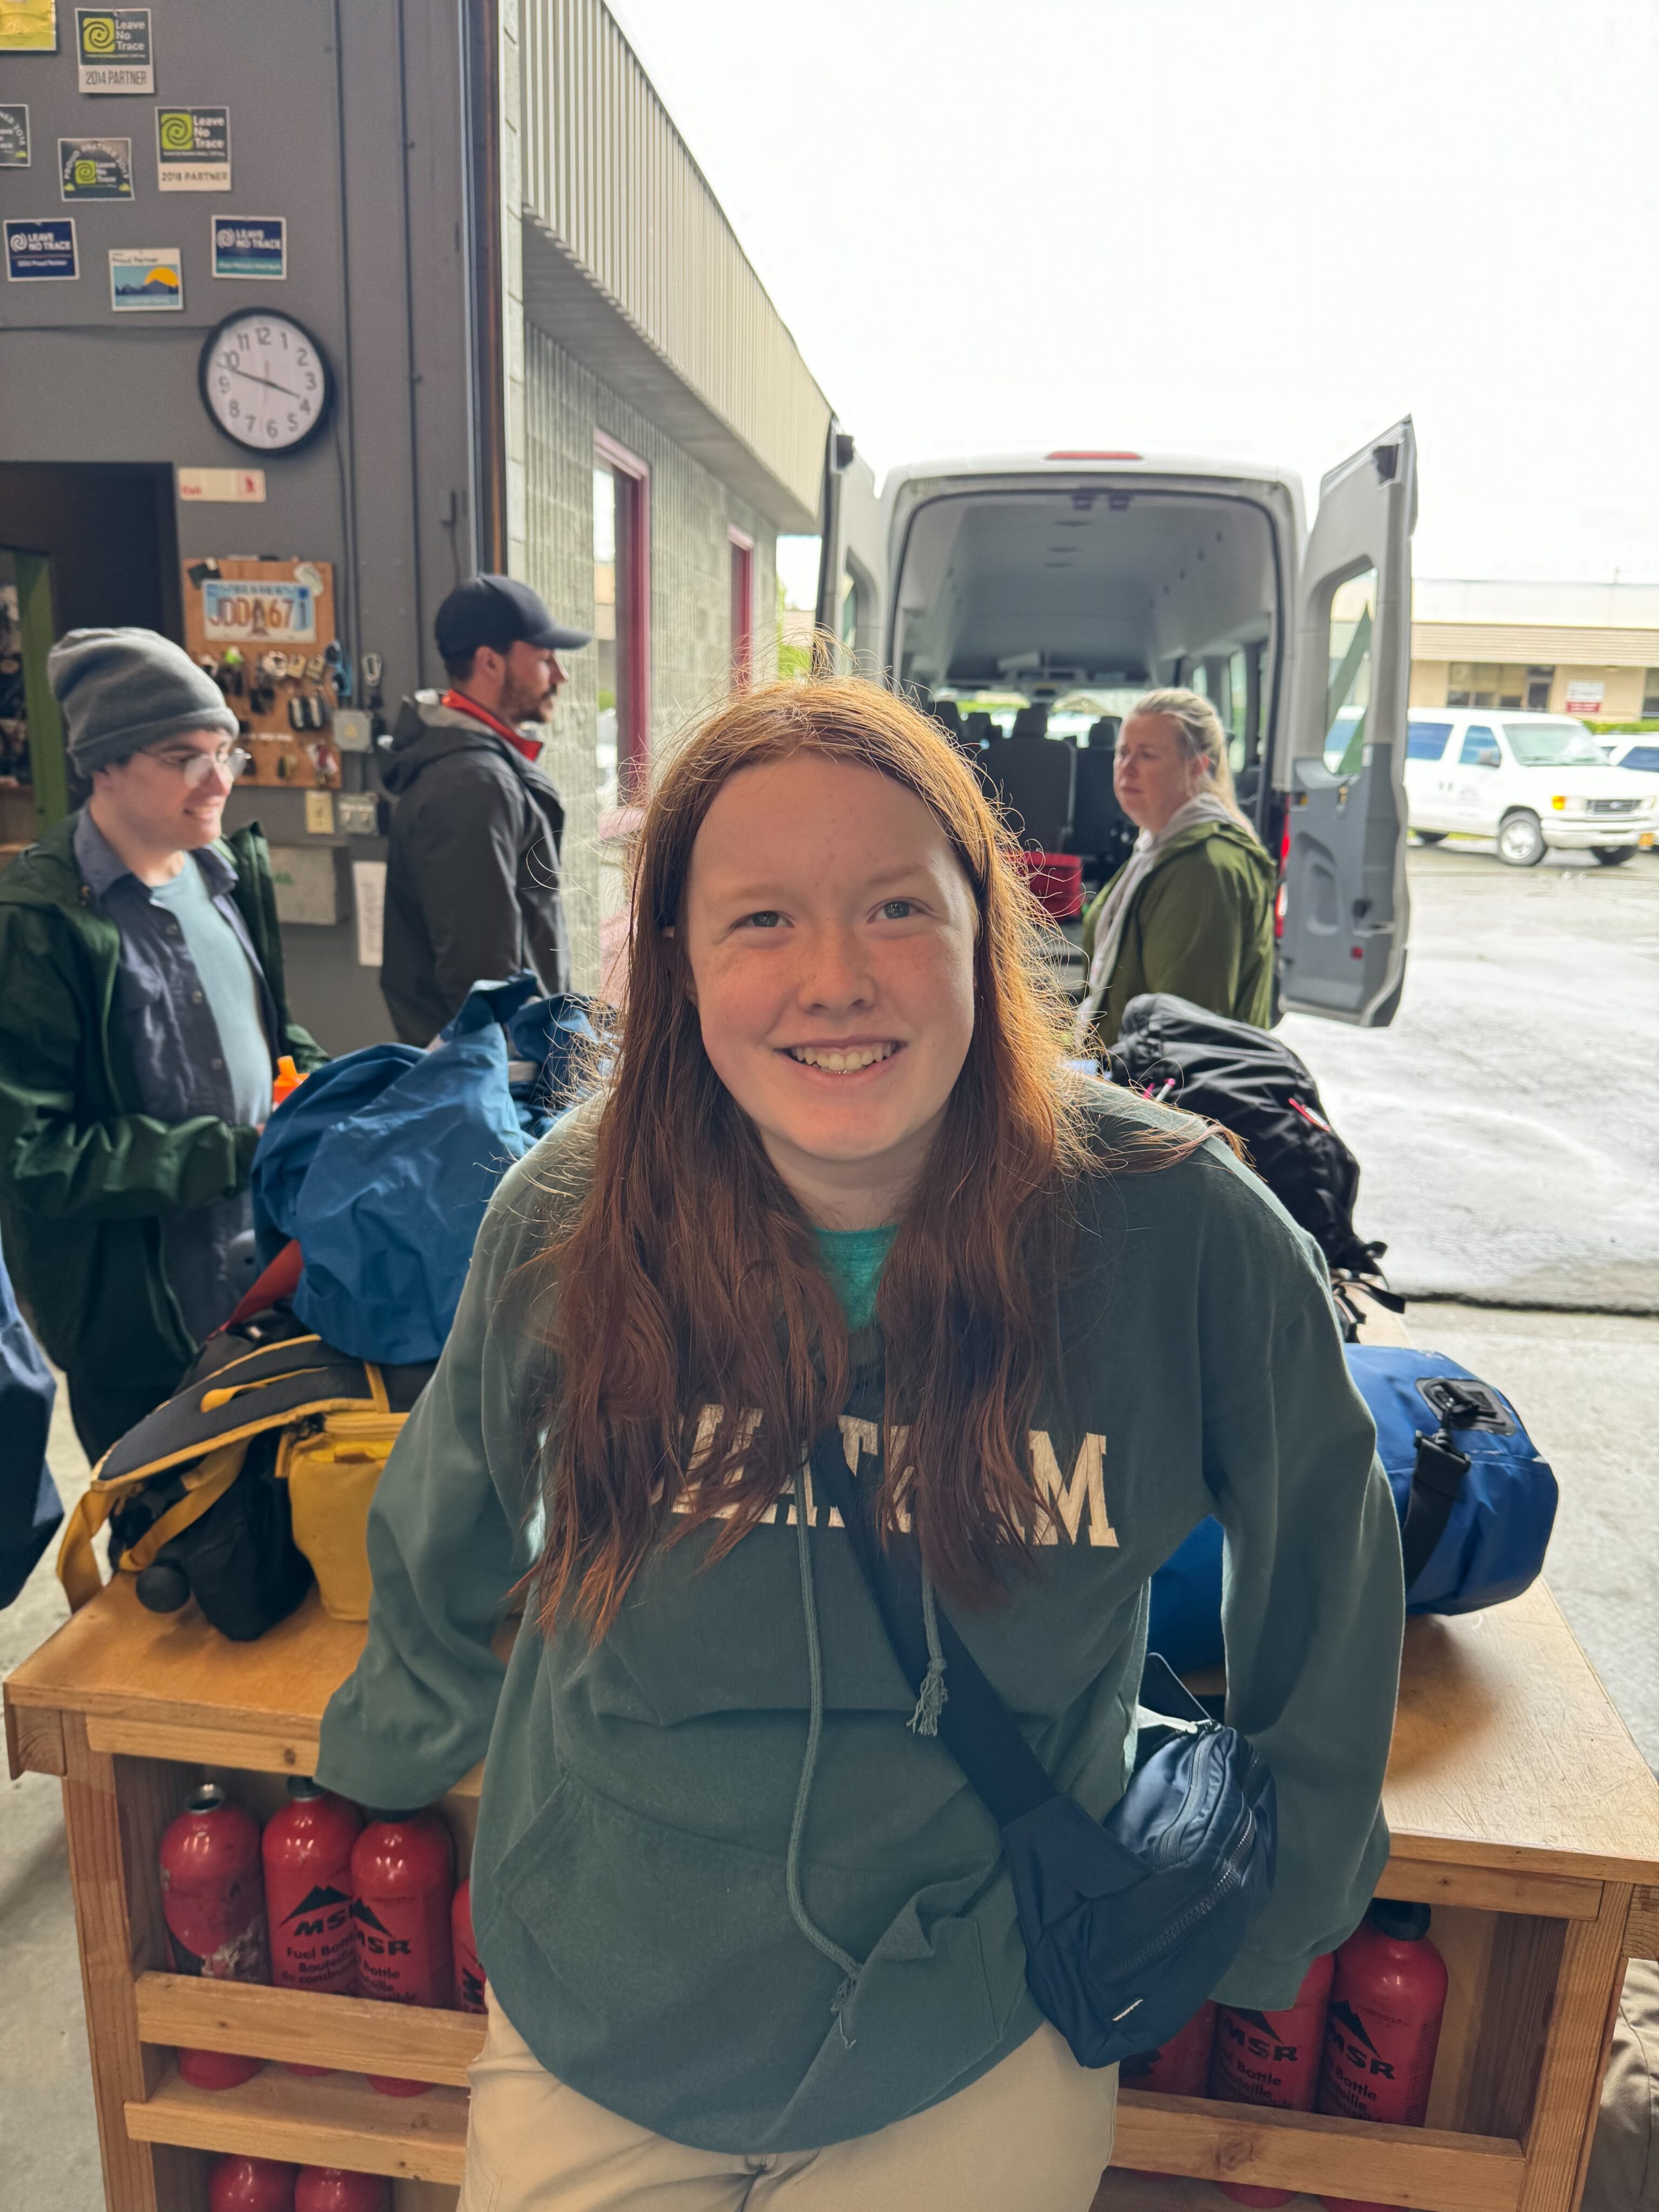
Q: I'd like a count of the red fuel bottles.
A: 9